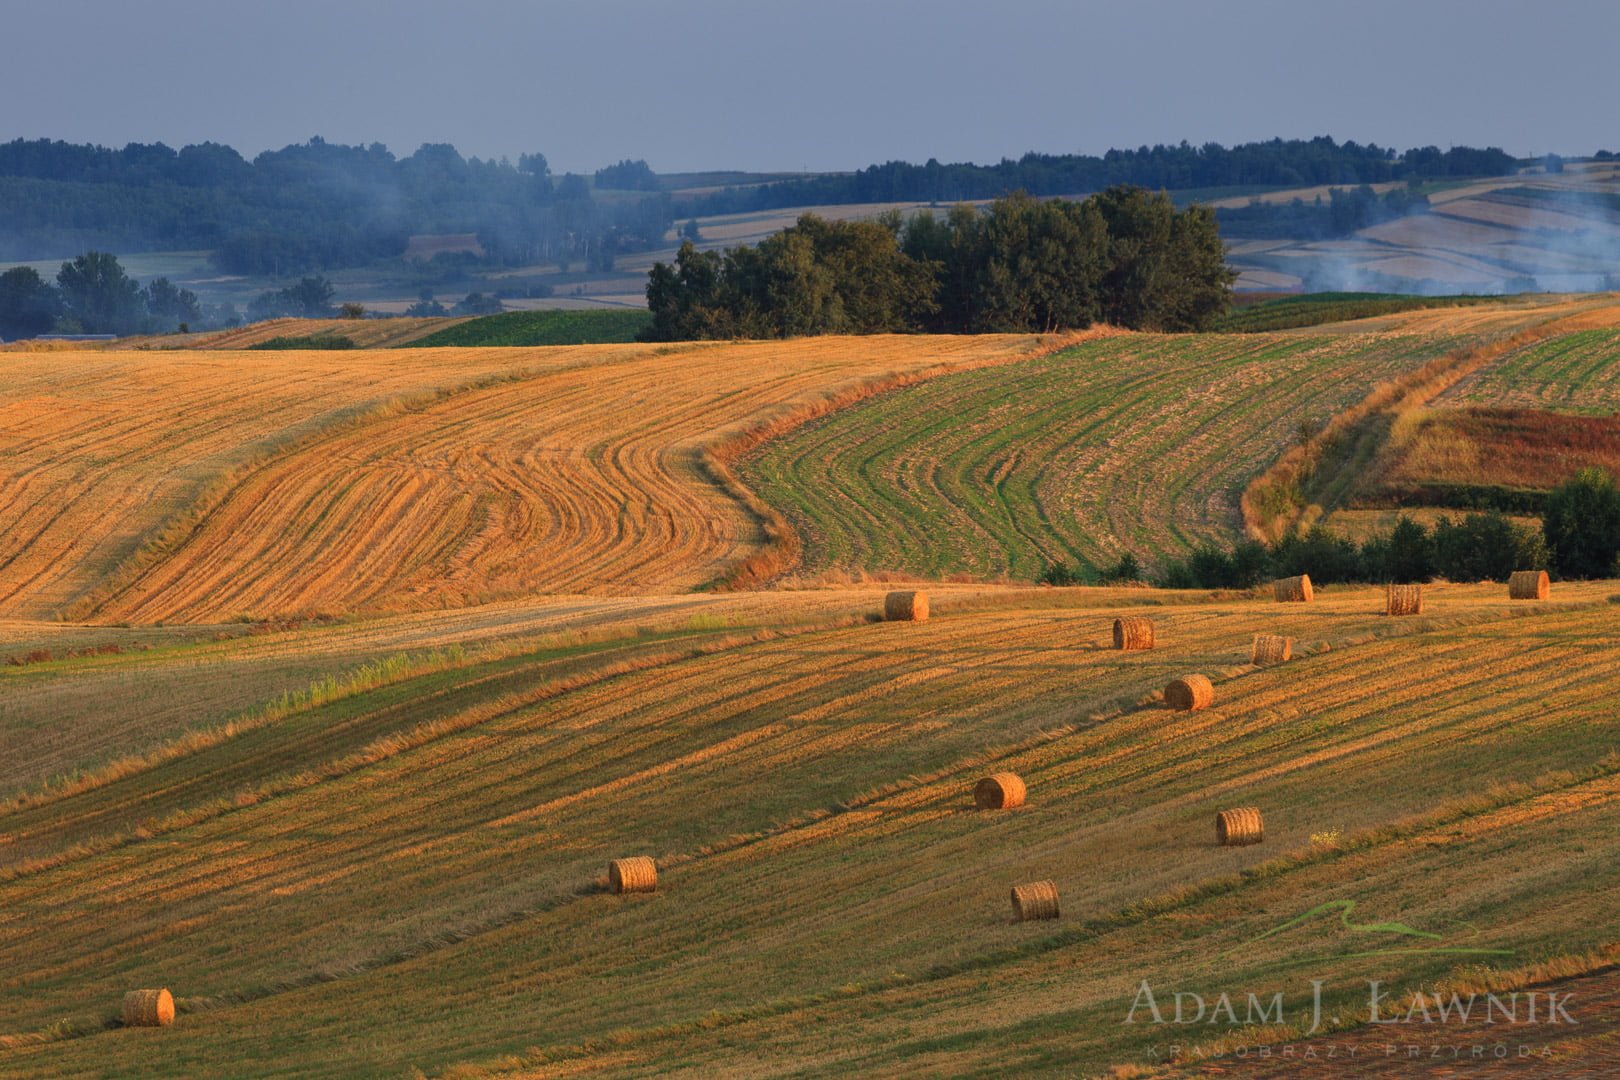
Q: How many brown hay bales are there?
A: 12